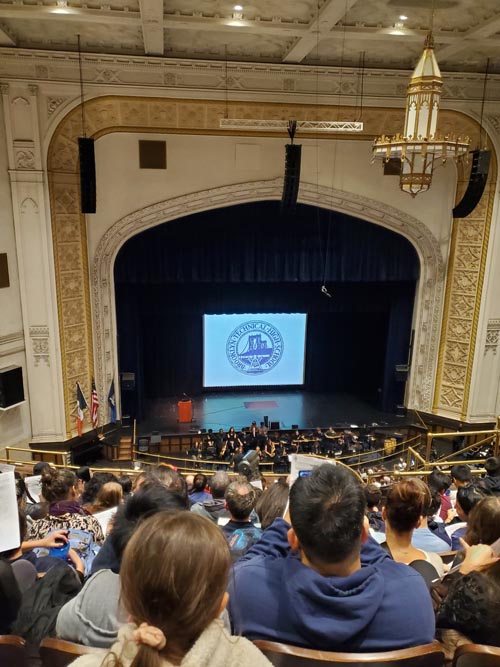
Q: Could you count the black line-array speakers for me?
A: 3